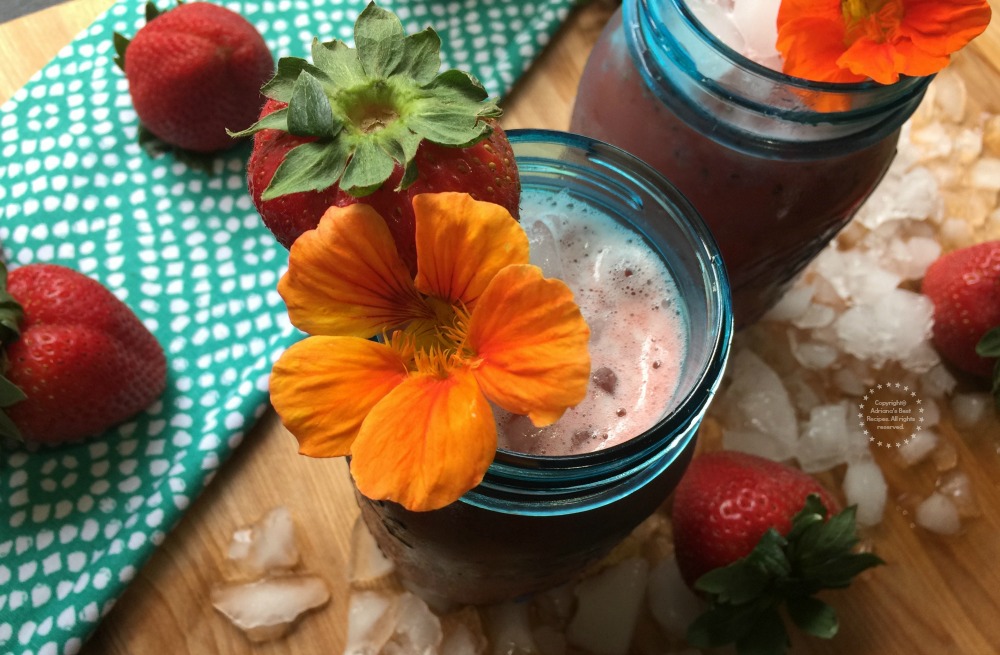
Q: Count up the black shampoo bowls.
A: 0